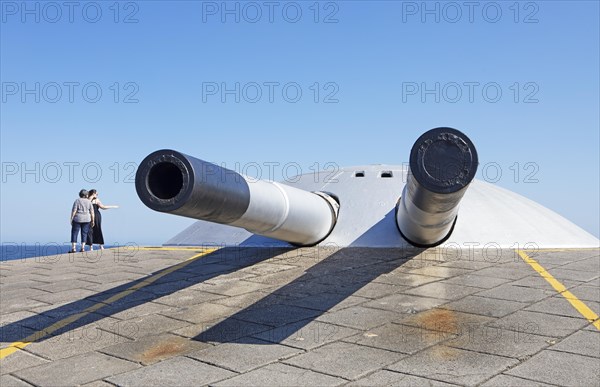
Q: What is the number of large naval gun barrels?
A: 2